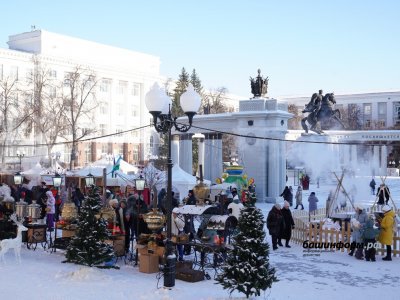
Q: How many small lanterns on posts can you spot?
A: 4